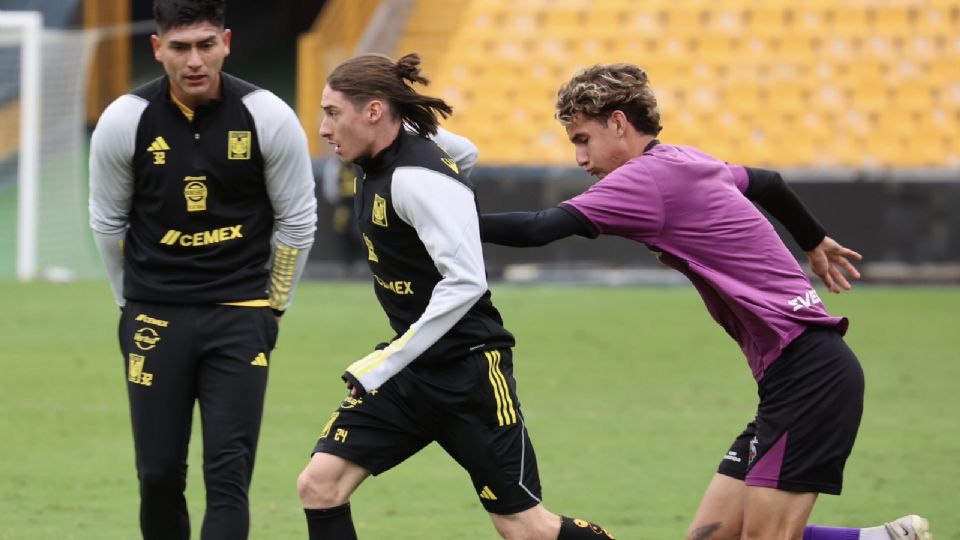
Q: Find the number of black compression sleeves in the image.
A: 2